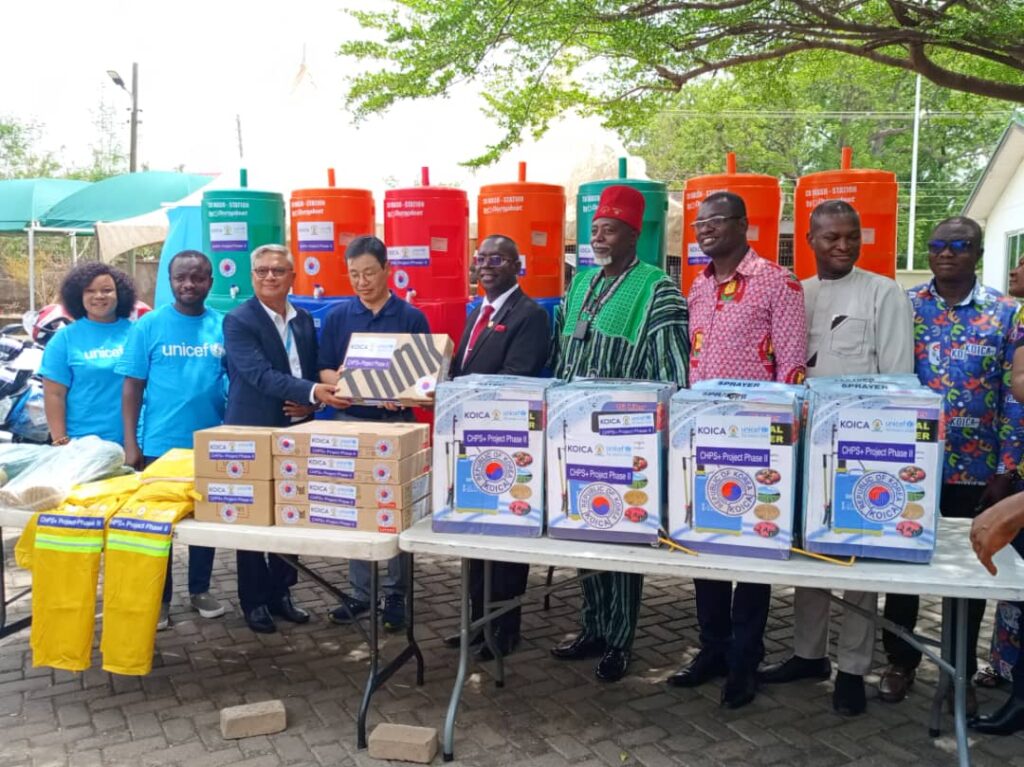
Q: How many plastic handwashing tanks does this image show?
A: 7